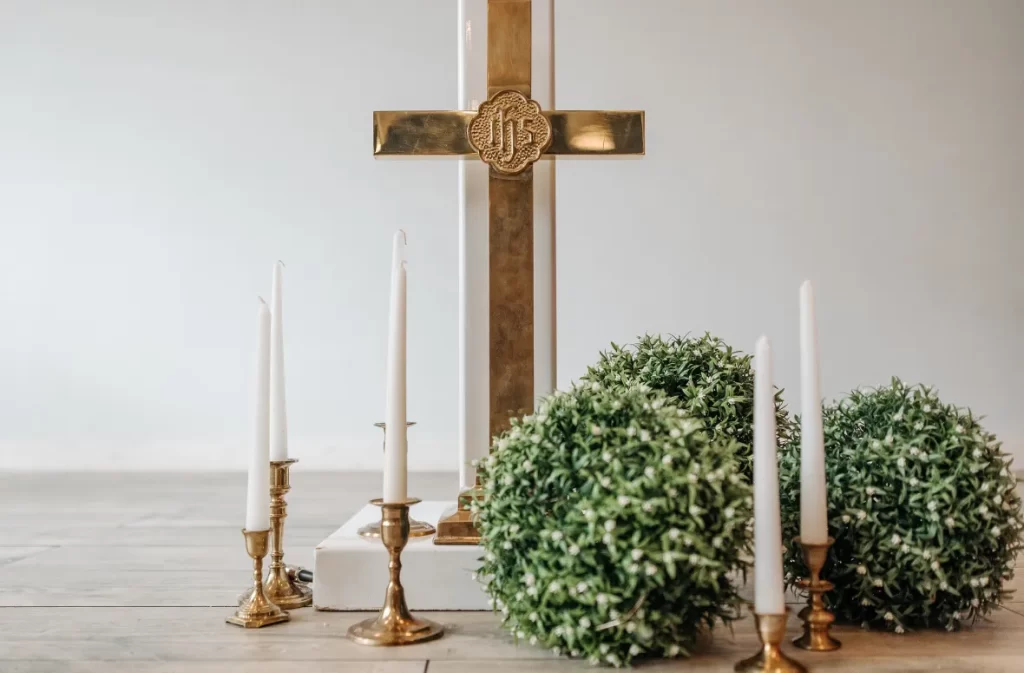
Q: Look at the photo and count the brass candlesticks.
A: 6